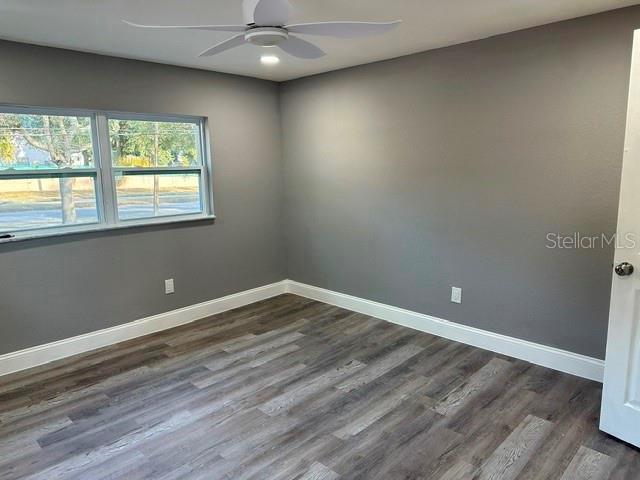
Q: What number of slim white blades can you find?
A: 5